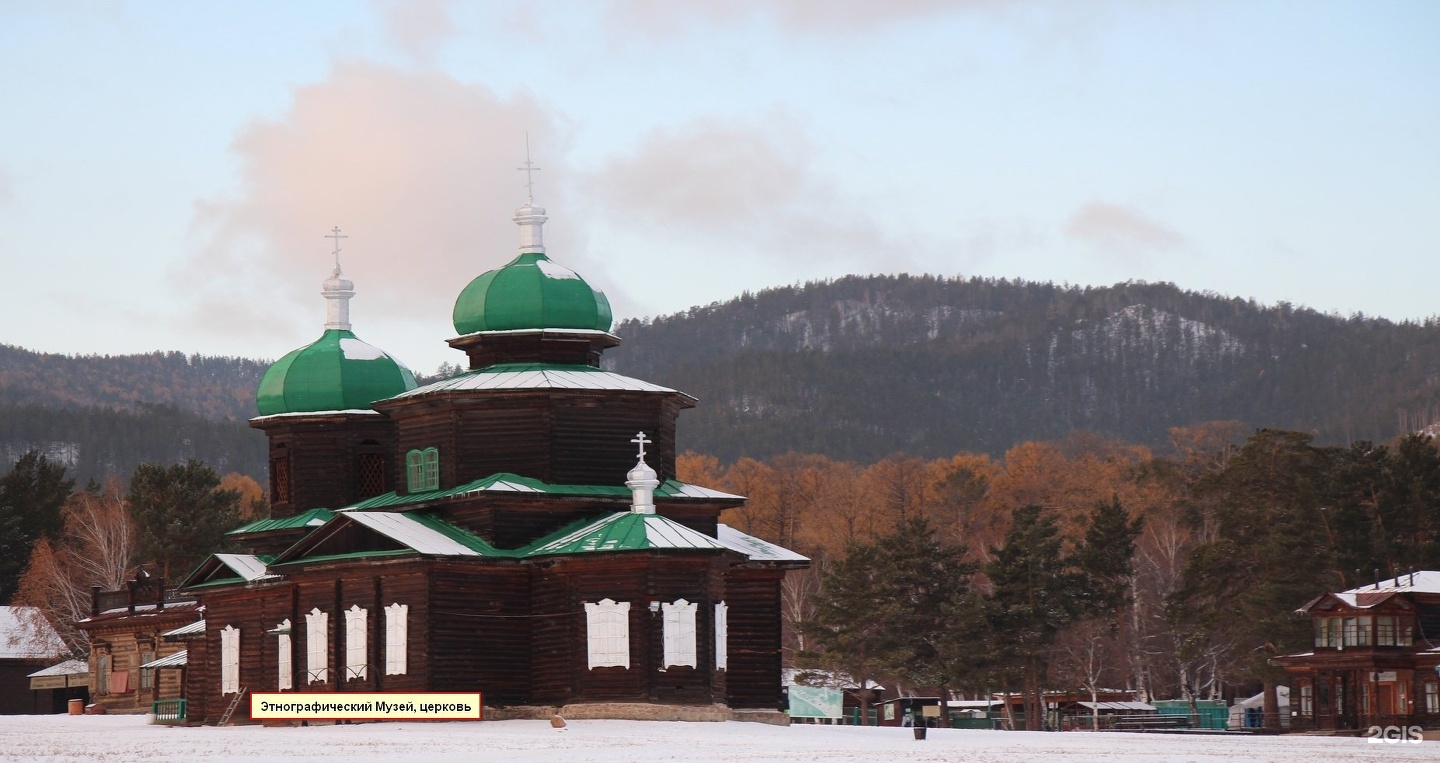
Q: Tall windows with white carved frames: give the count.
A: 8